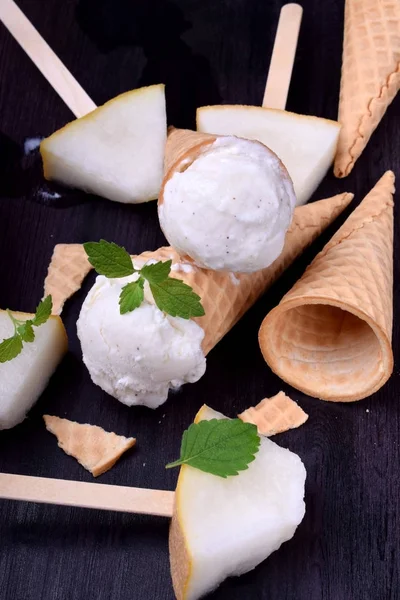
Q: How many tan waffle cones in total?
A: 4